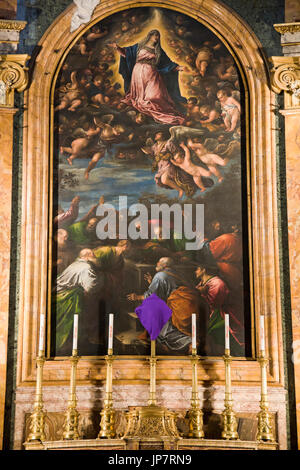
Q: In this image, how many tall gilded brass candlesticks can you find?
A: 6